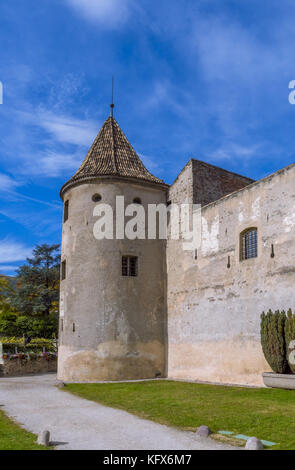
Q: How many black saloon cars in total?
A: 0